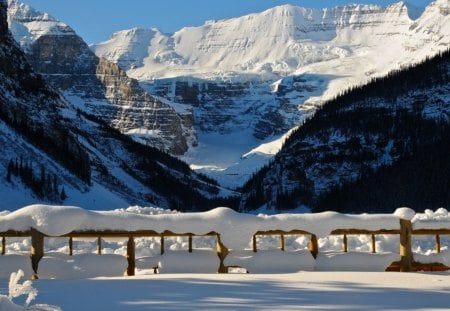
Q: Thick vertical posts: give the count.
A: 5